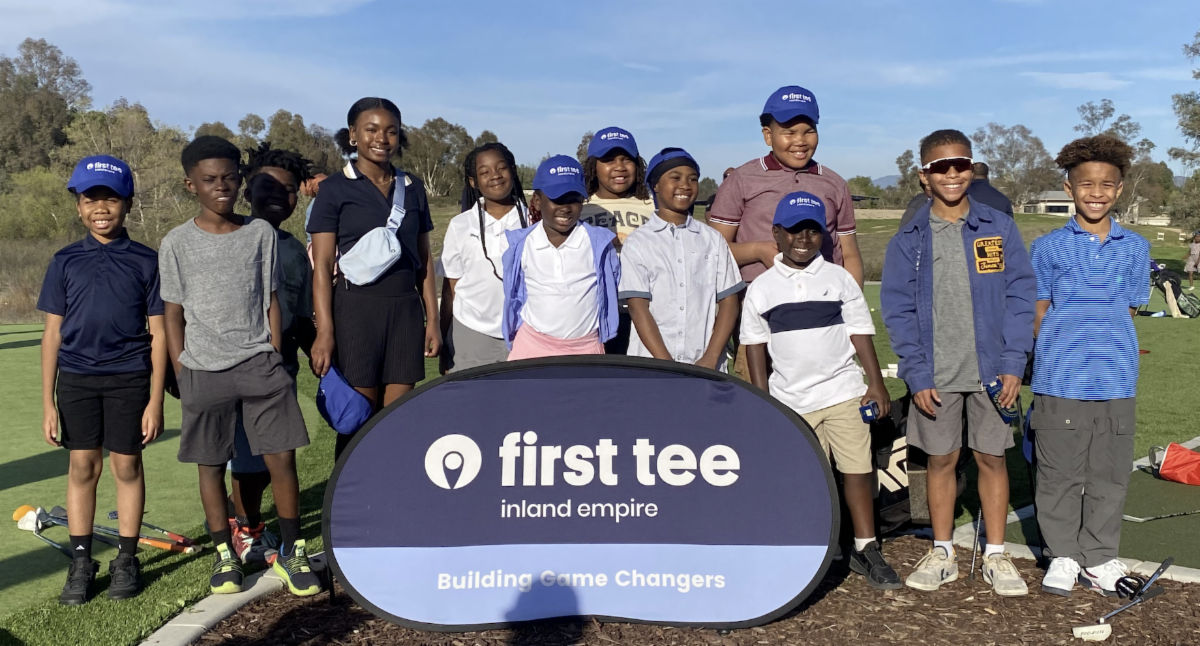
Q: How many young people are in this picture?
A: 12